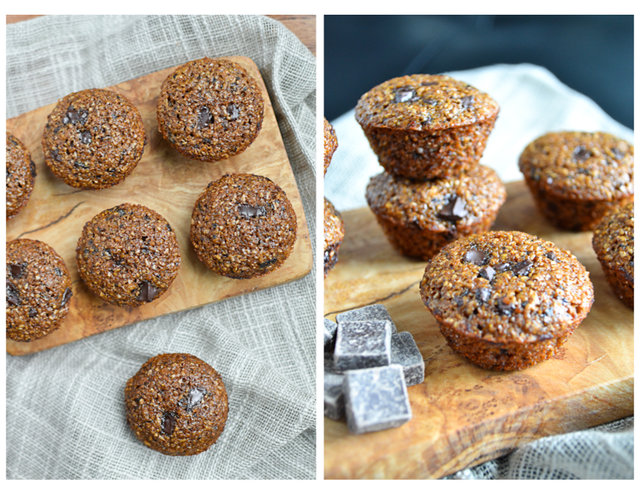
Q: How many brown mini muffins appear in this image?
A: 14